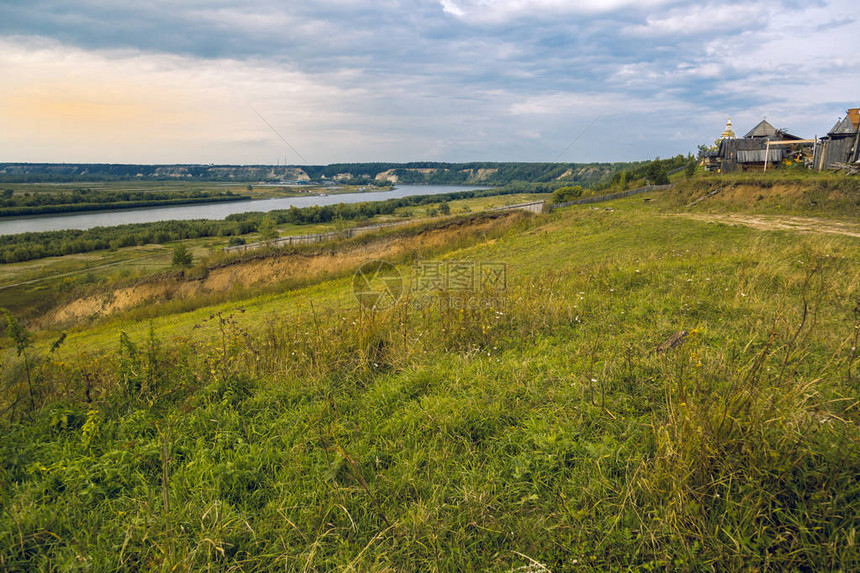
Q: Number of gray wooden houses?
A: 2